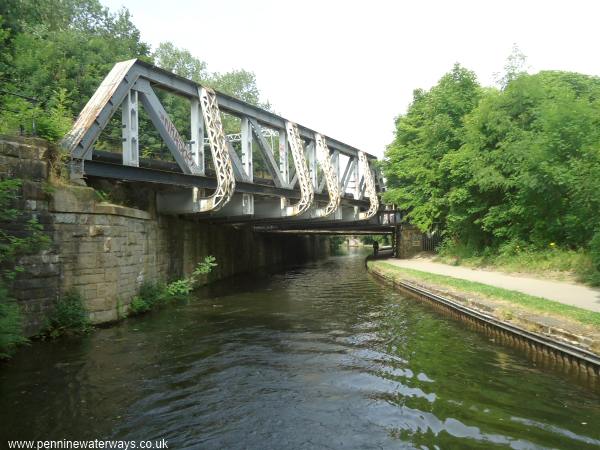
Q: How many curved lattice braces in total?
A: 4